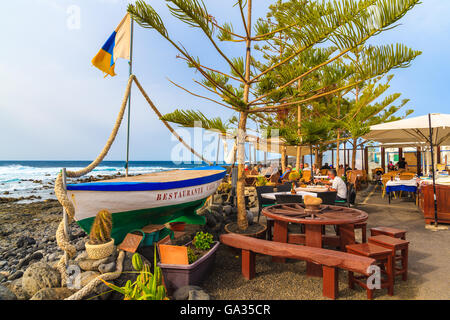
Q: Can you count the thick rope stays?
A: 2